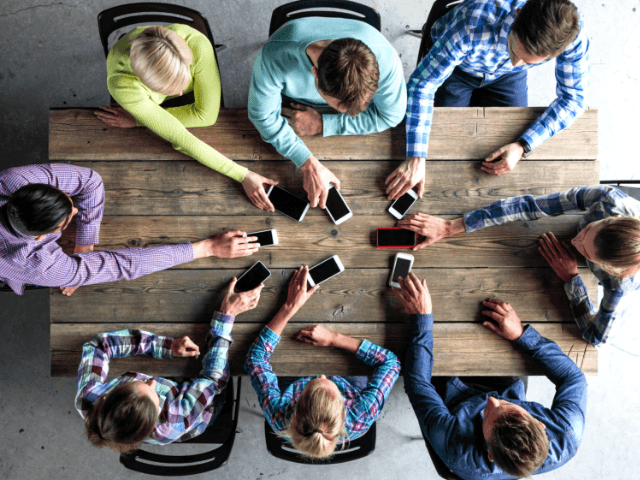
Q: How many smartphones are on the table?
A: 8